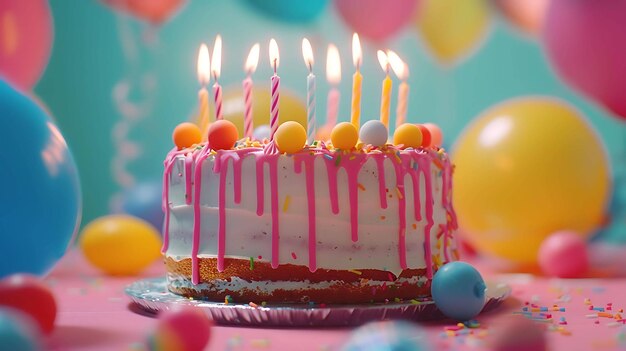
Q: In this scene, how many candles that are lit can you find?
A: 9